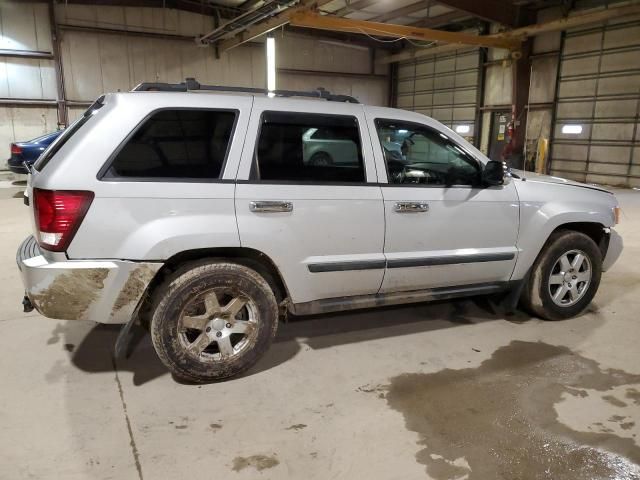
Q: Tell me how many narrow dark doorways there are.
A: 1